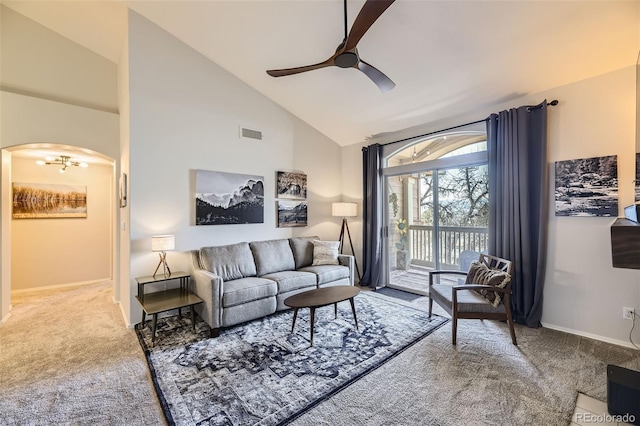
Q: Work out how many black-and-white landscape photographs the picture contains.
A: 4